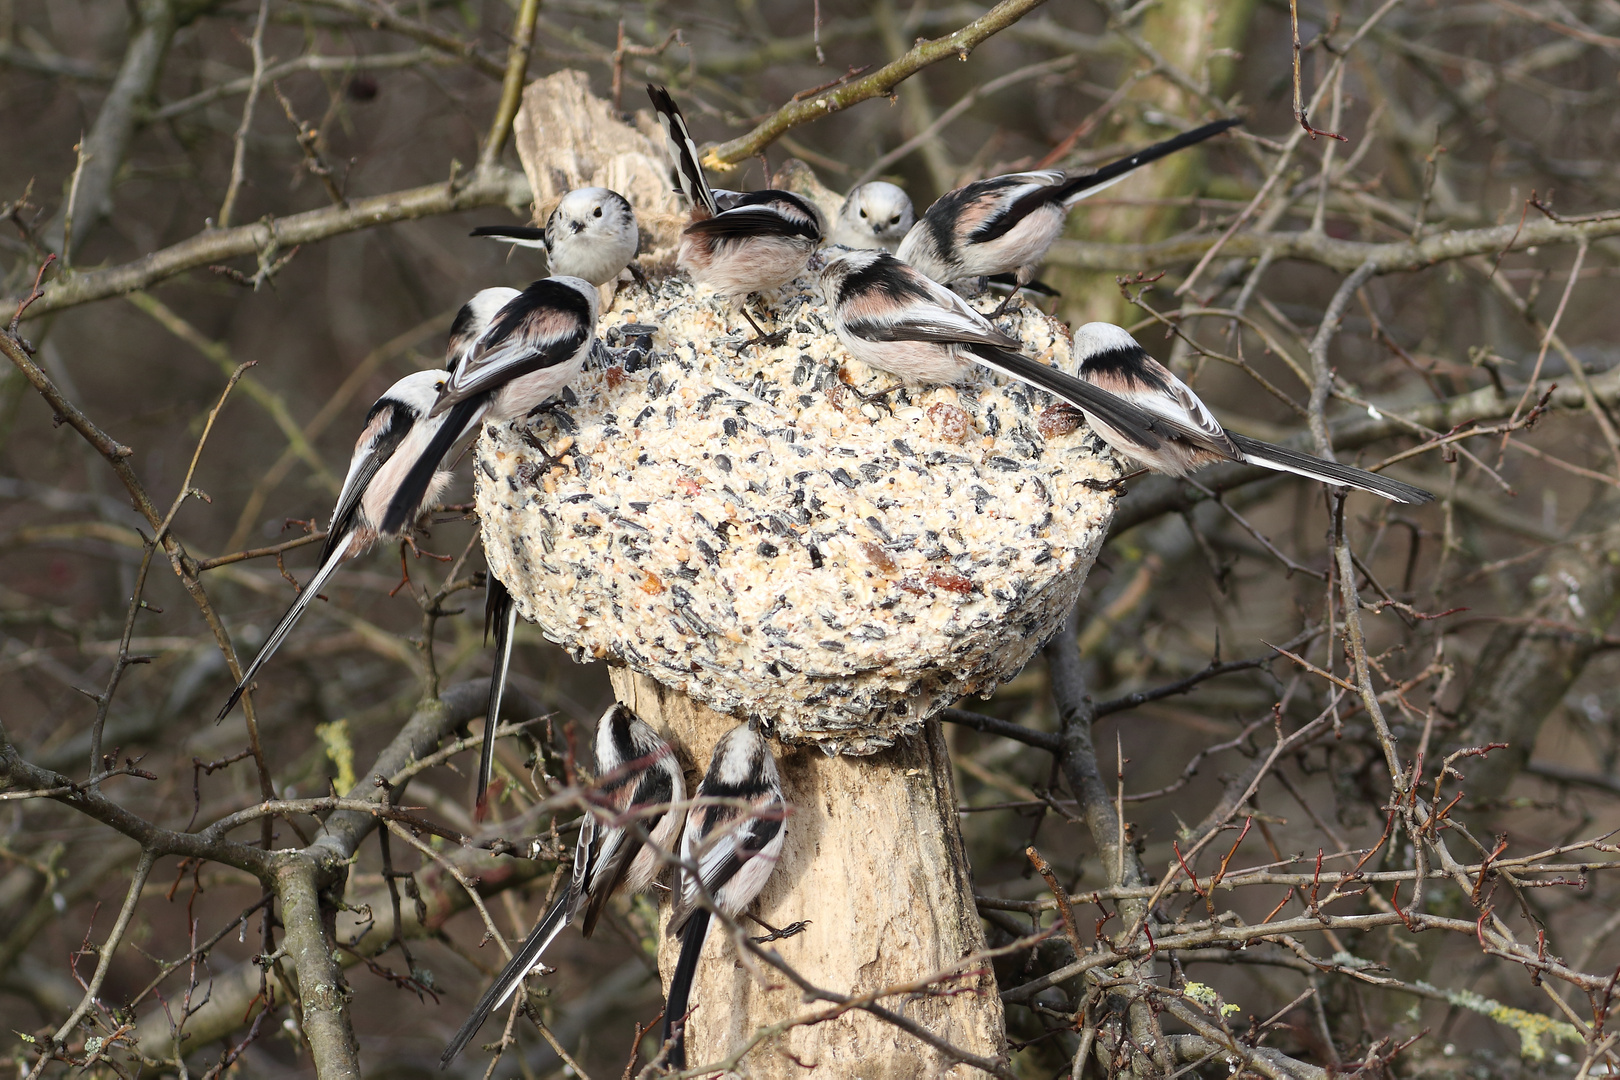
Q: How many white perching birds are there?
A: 11